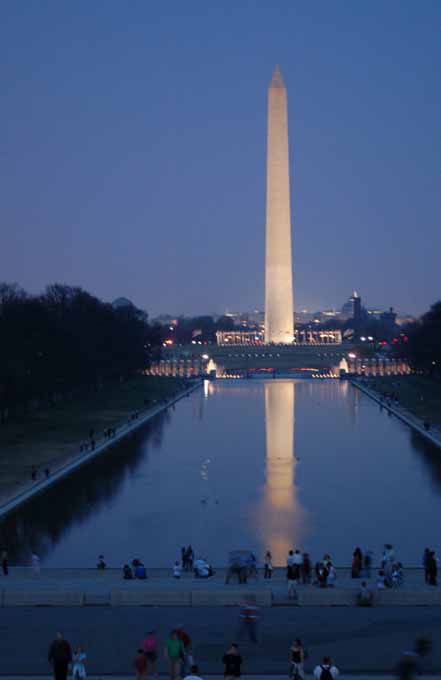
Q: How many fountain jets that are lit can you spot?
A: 2